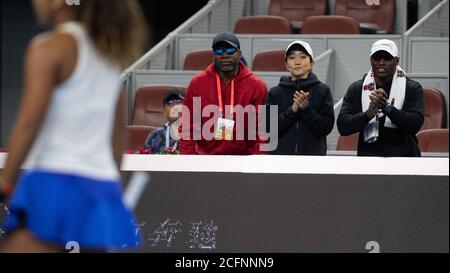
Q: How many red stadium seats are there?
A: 11